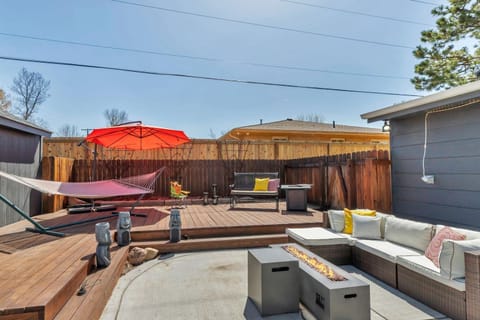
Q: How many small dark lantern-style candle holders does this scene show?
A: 3